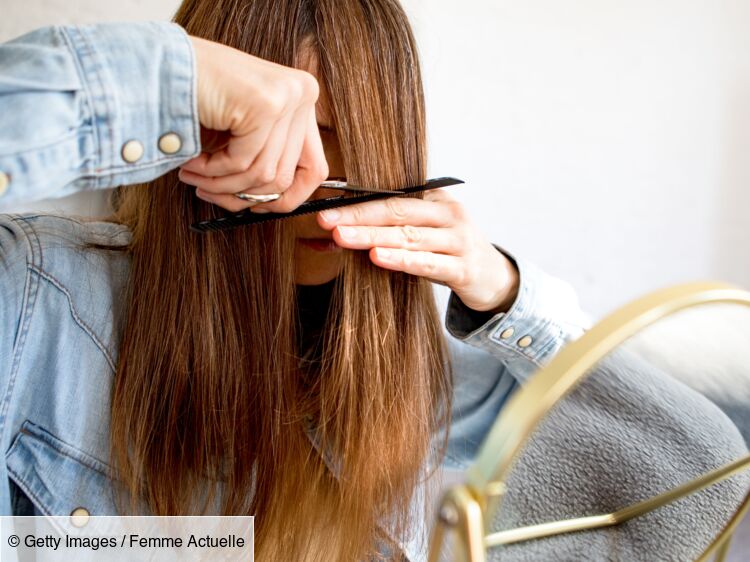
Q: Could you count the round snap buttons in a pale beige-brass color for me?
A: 6